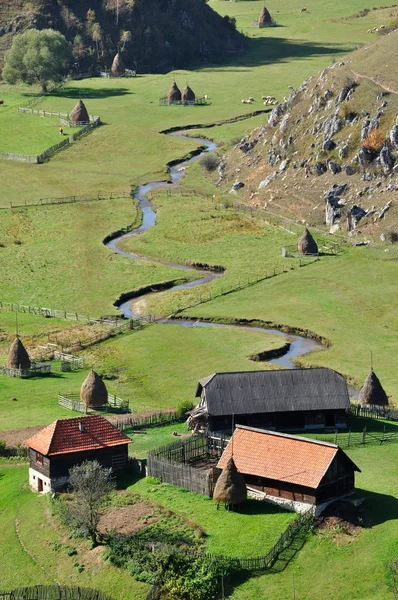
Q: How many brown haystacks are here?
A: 10